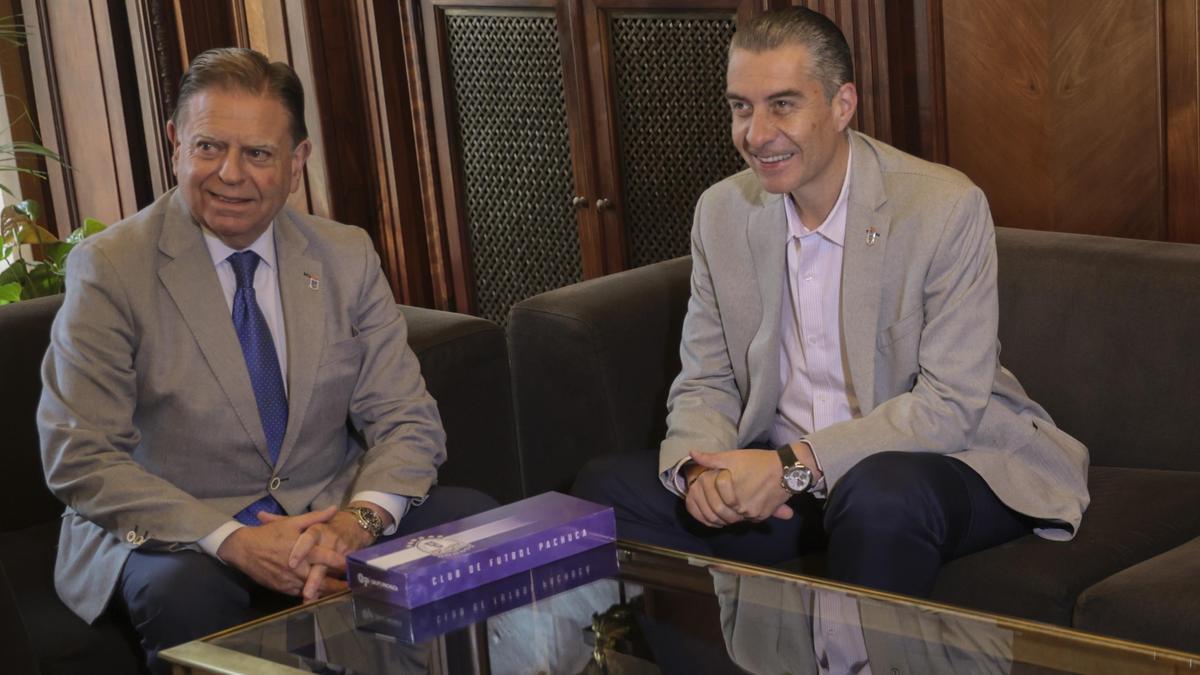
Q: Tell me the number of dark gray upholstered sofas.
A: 2